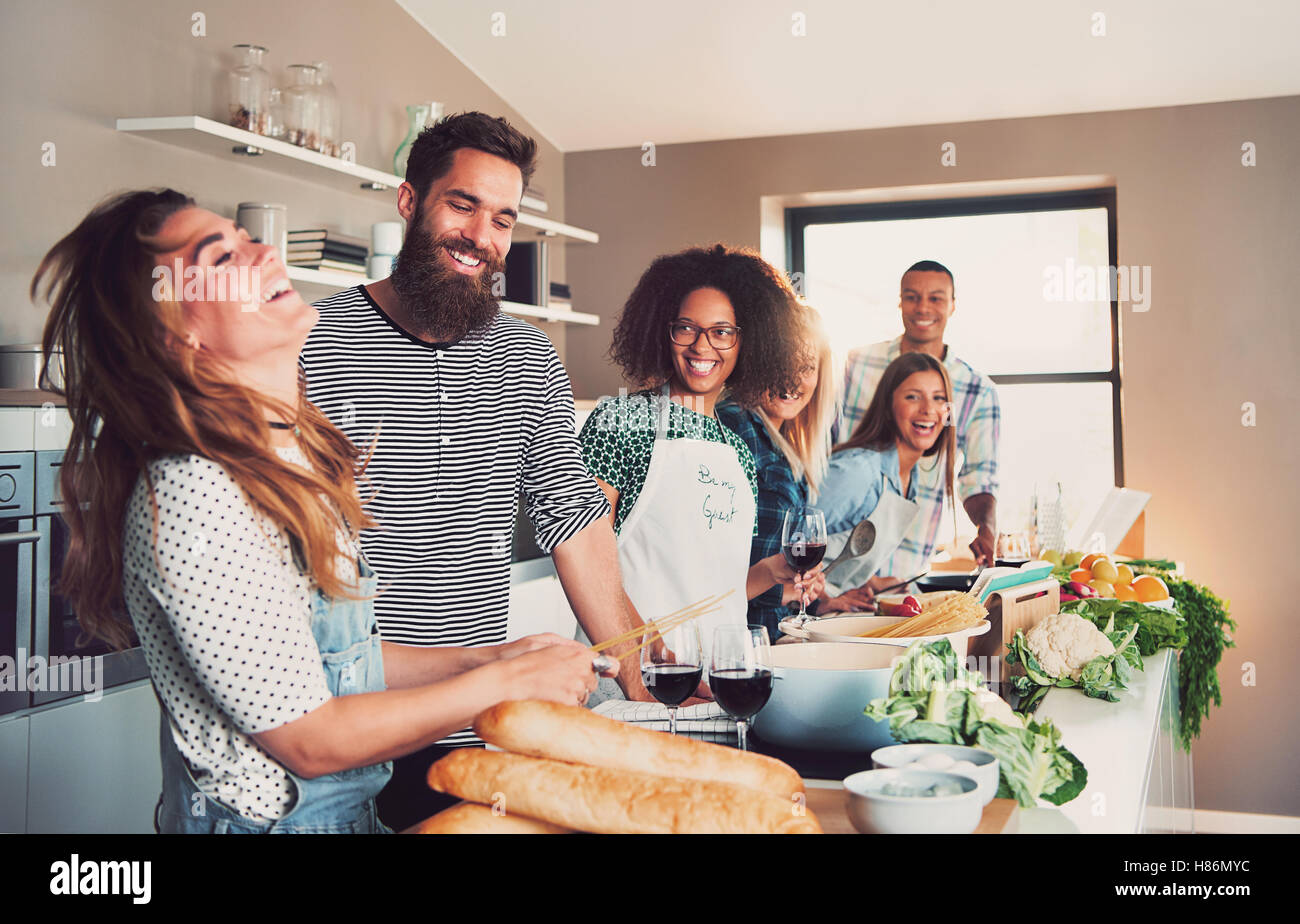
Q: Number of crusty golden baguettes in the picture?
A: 3